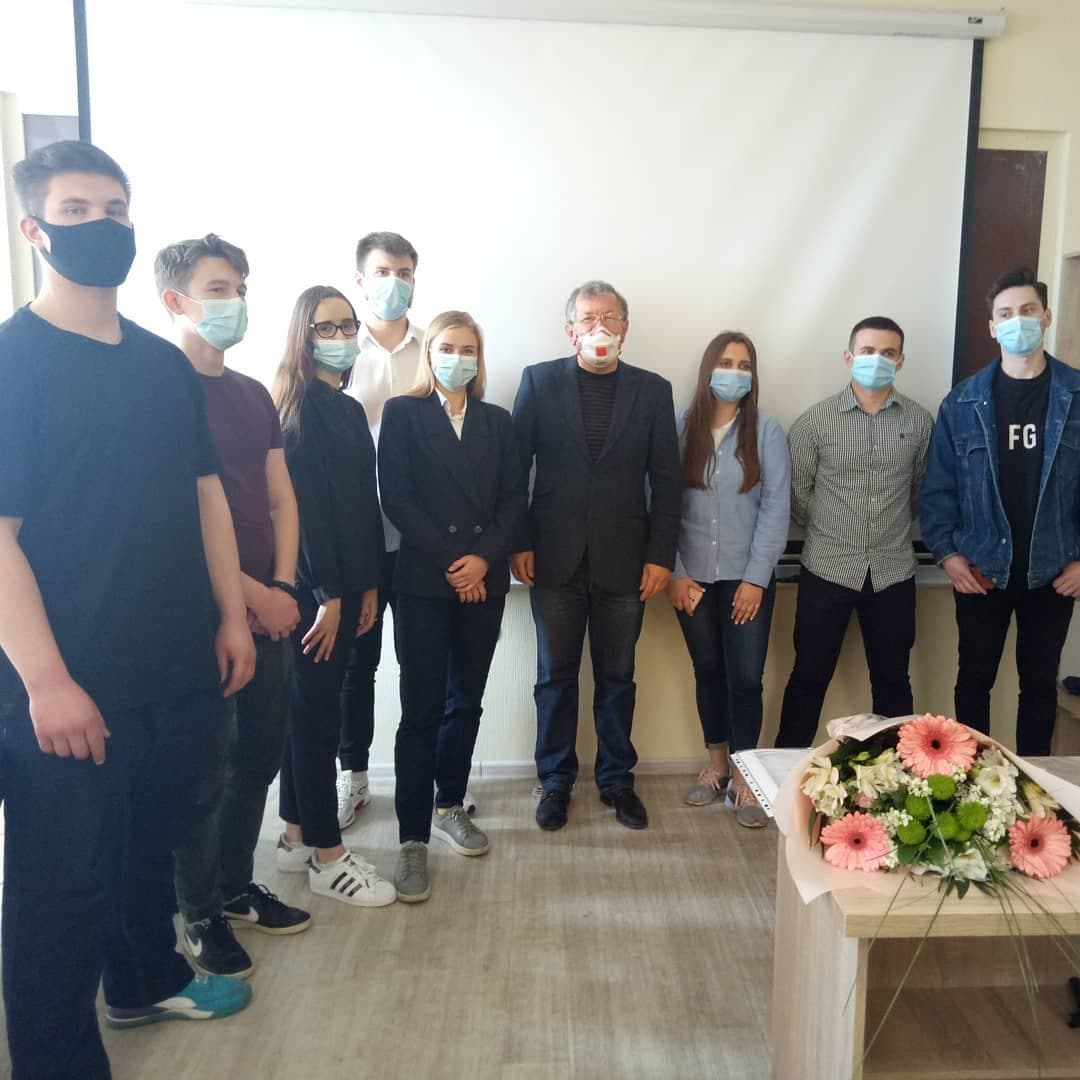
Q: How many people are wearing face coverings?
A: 9